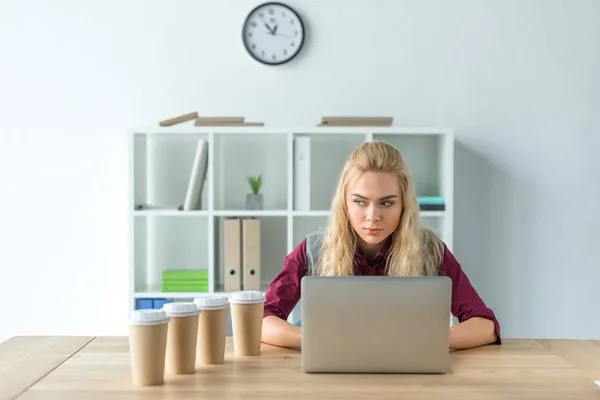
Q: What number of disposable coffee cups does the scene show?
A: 4